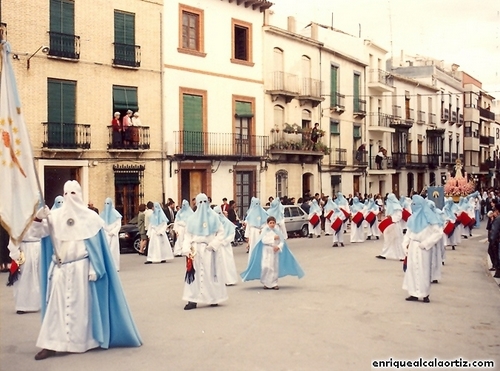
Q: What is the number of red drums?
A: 12